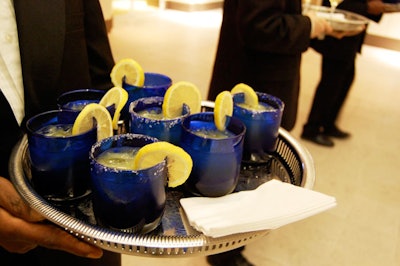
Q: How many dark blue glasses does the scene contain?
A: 7